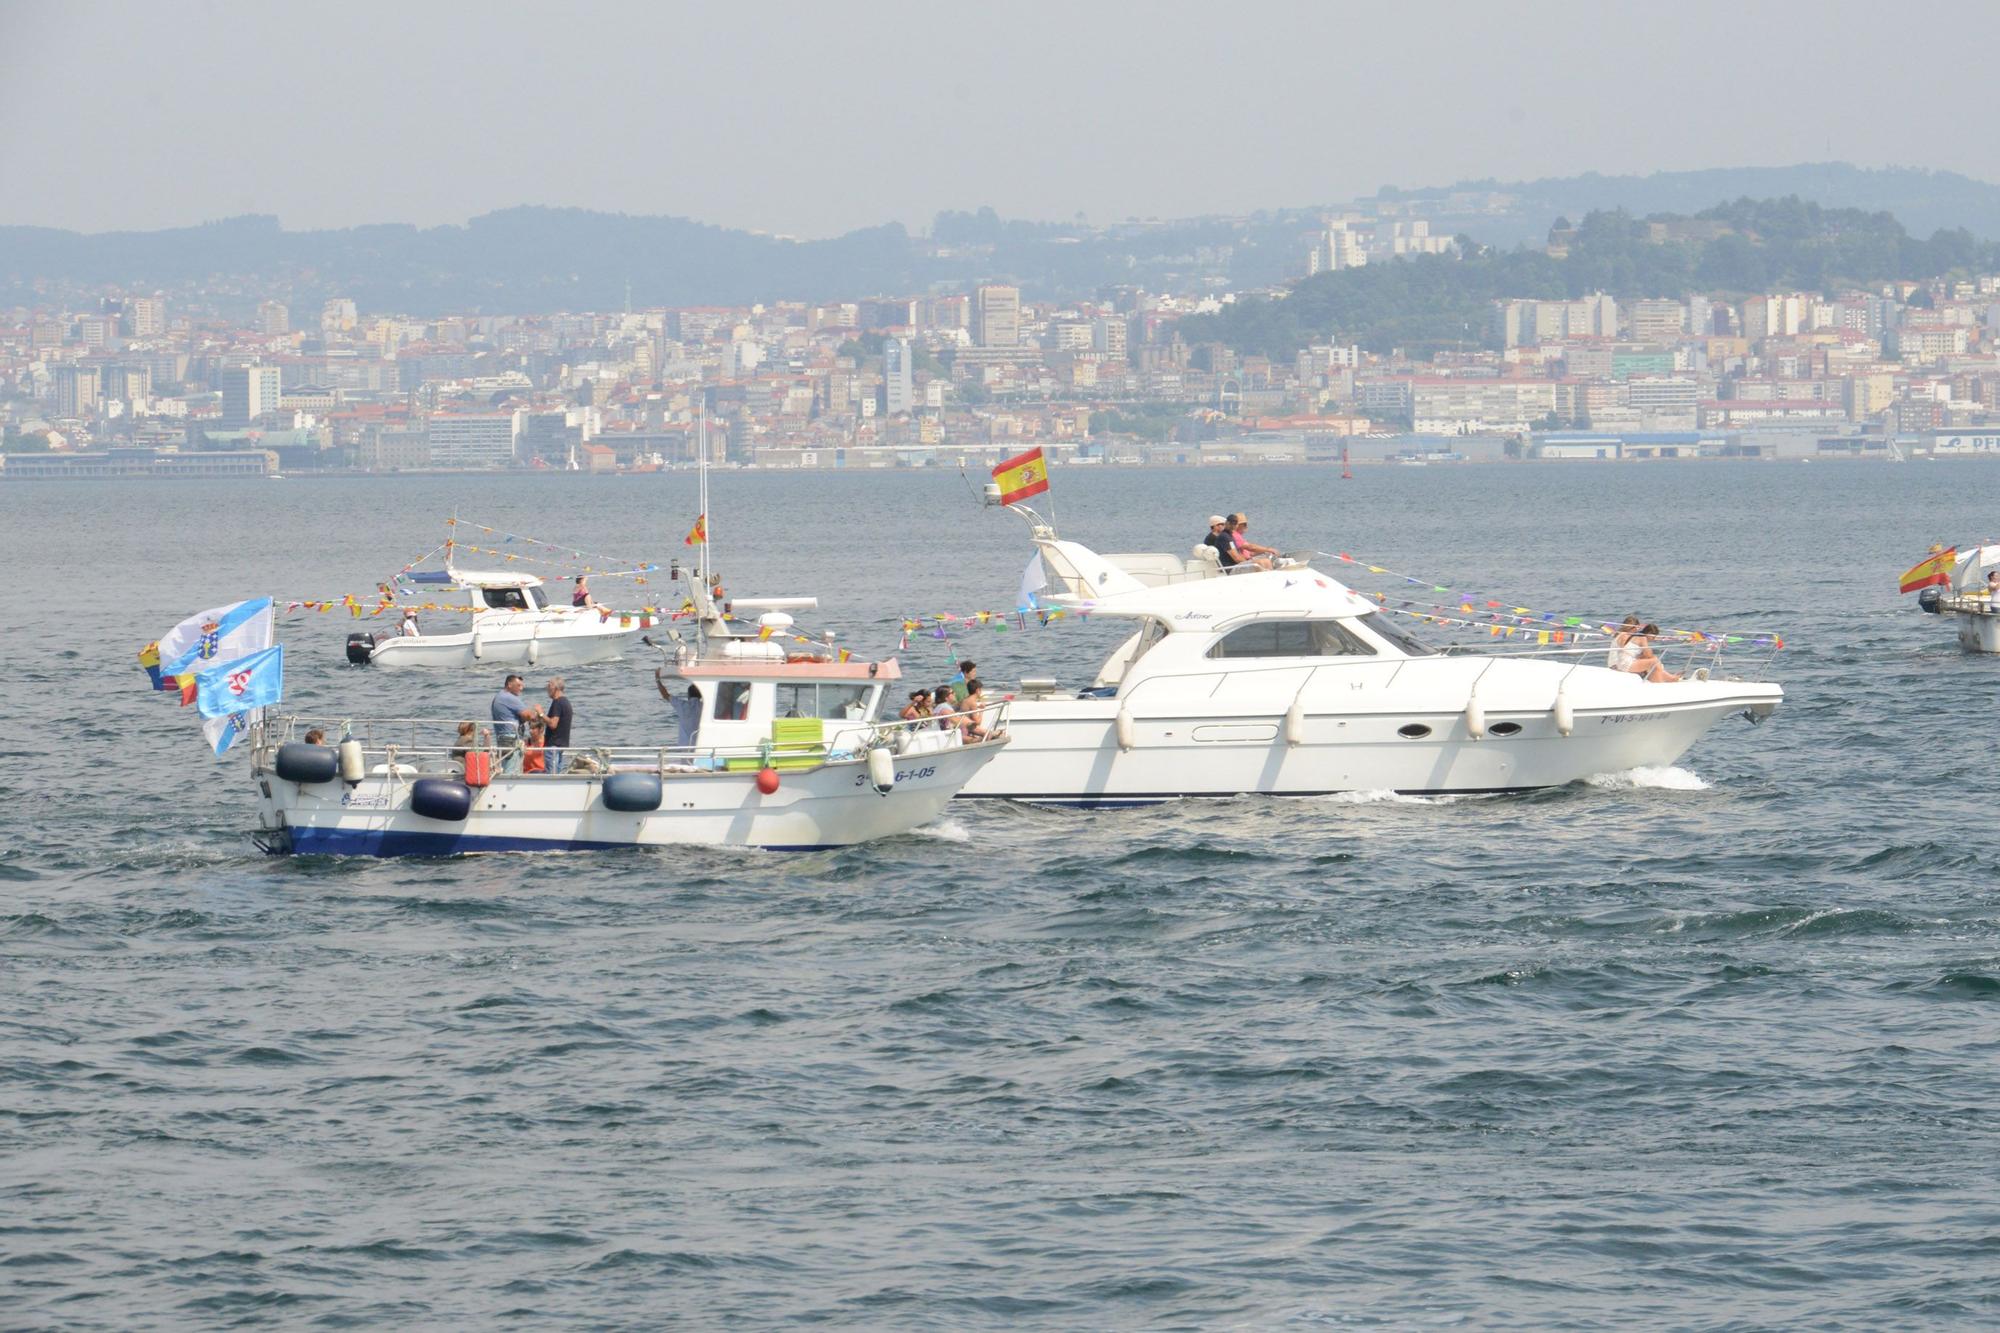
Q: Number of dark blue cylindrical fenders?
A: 3